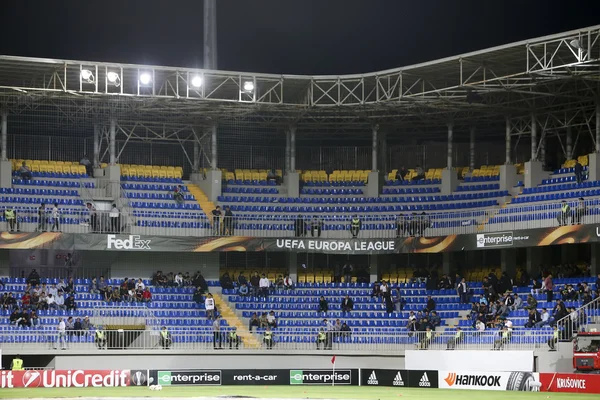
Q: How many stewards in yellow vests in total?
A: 13